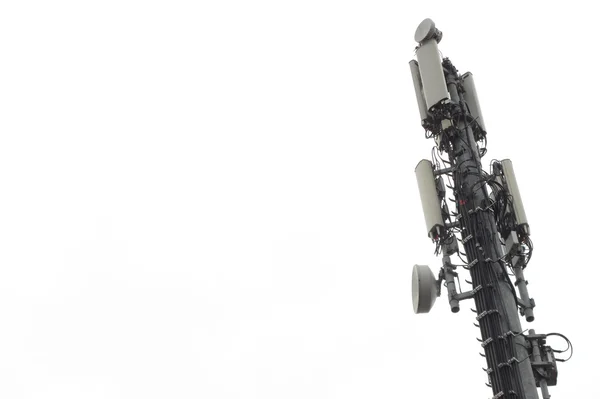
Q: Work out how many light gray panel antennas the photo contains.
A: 5